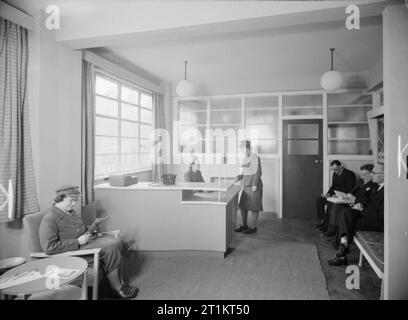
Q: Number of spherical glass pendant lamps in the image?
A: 2